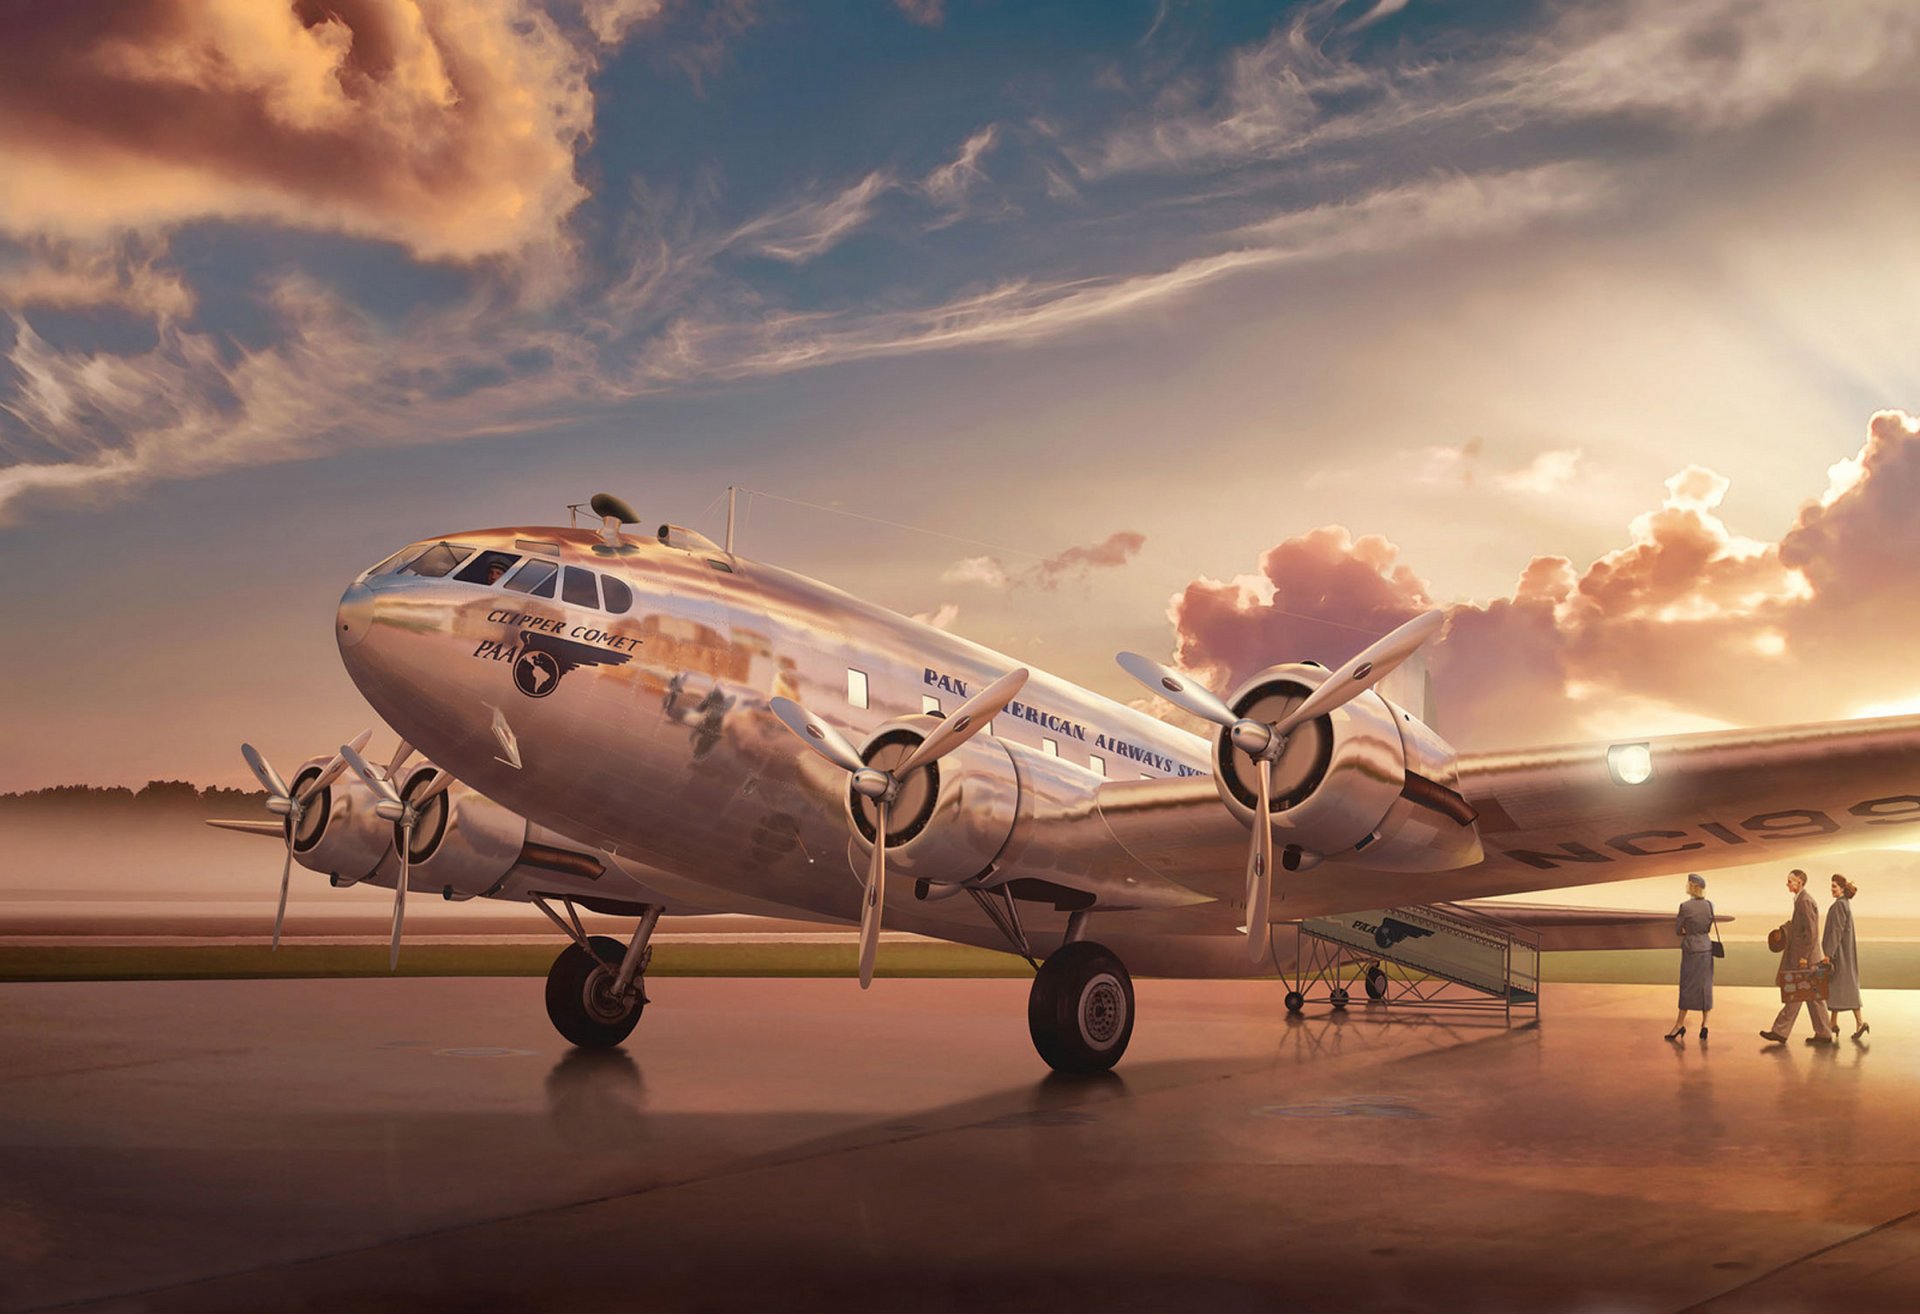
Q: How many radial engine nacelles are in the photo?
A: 4